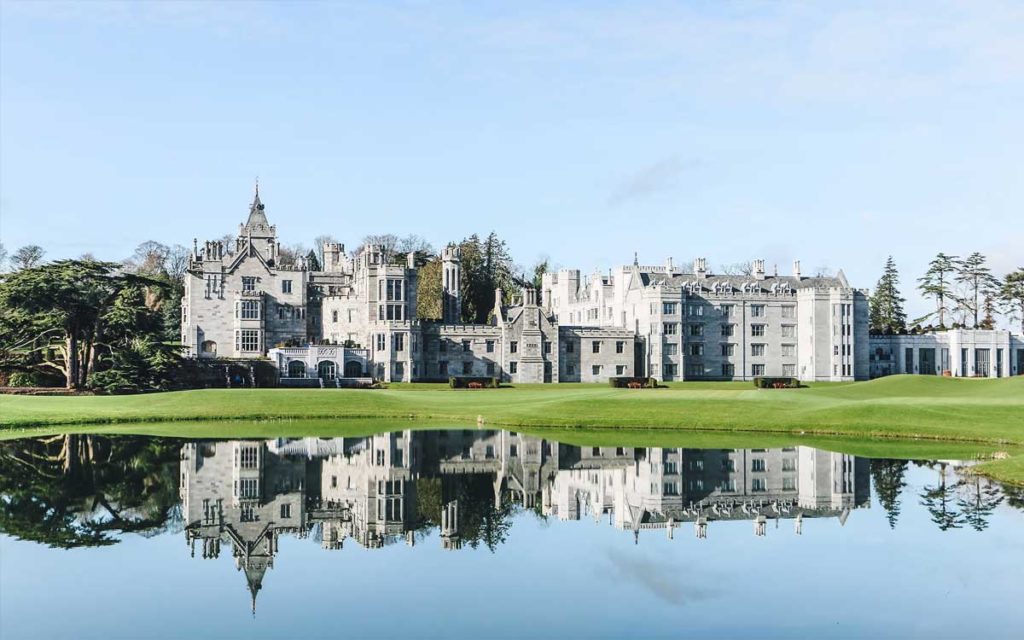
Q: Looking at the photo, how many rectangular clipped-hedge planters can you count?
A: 3